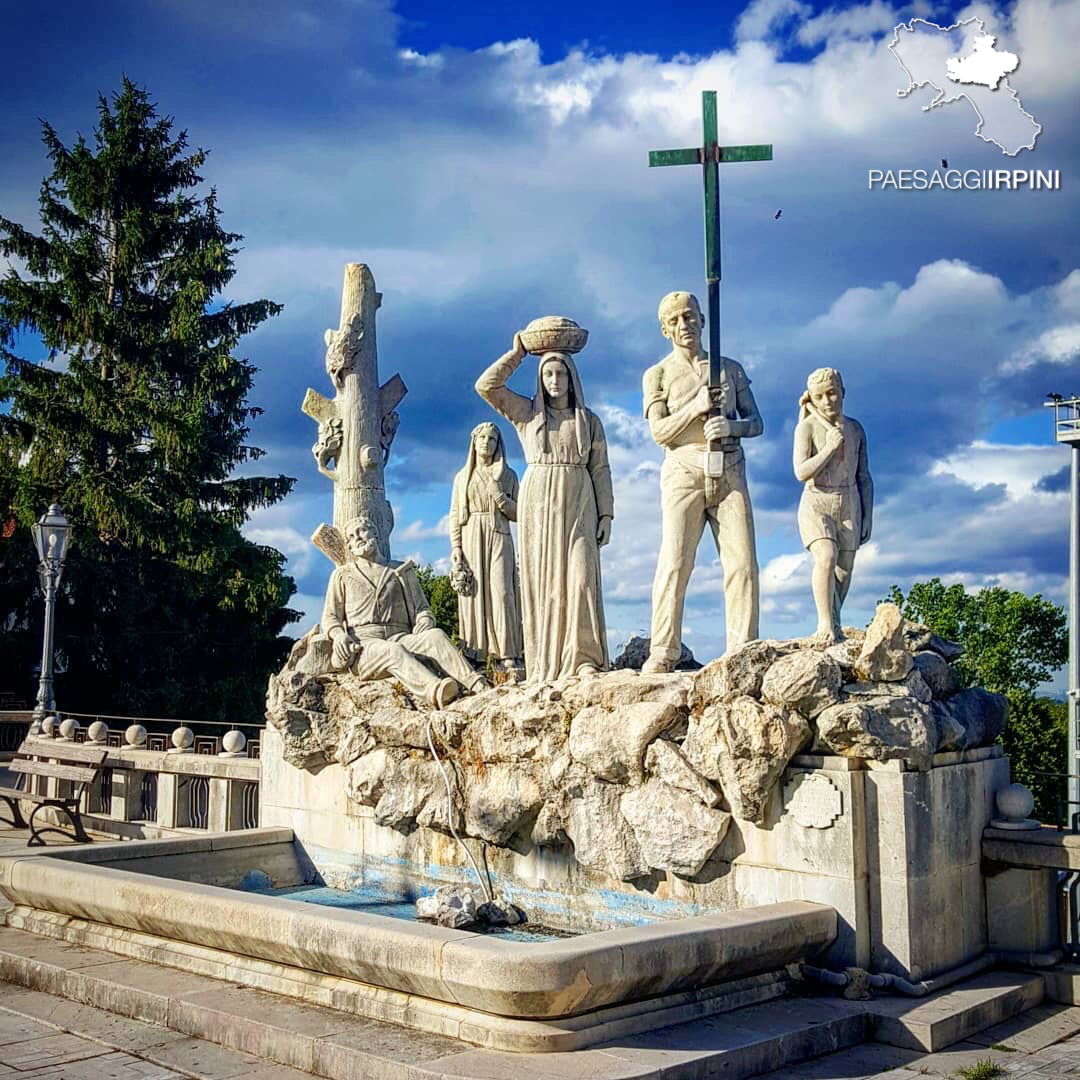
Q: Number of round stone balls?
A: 7